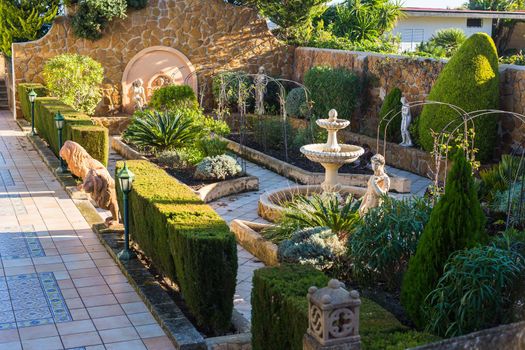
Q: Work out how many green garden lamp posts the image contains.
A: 3